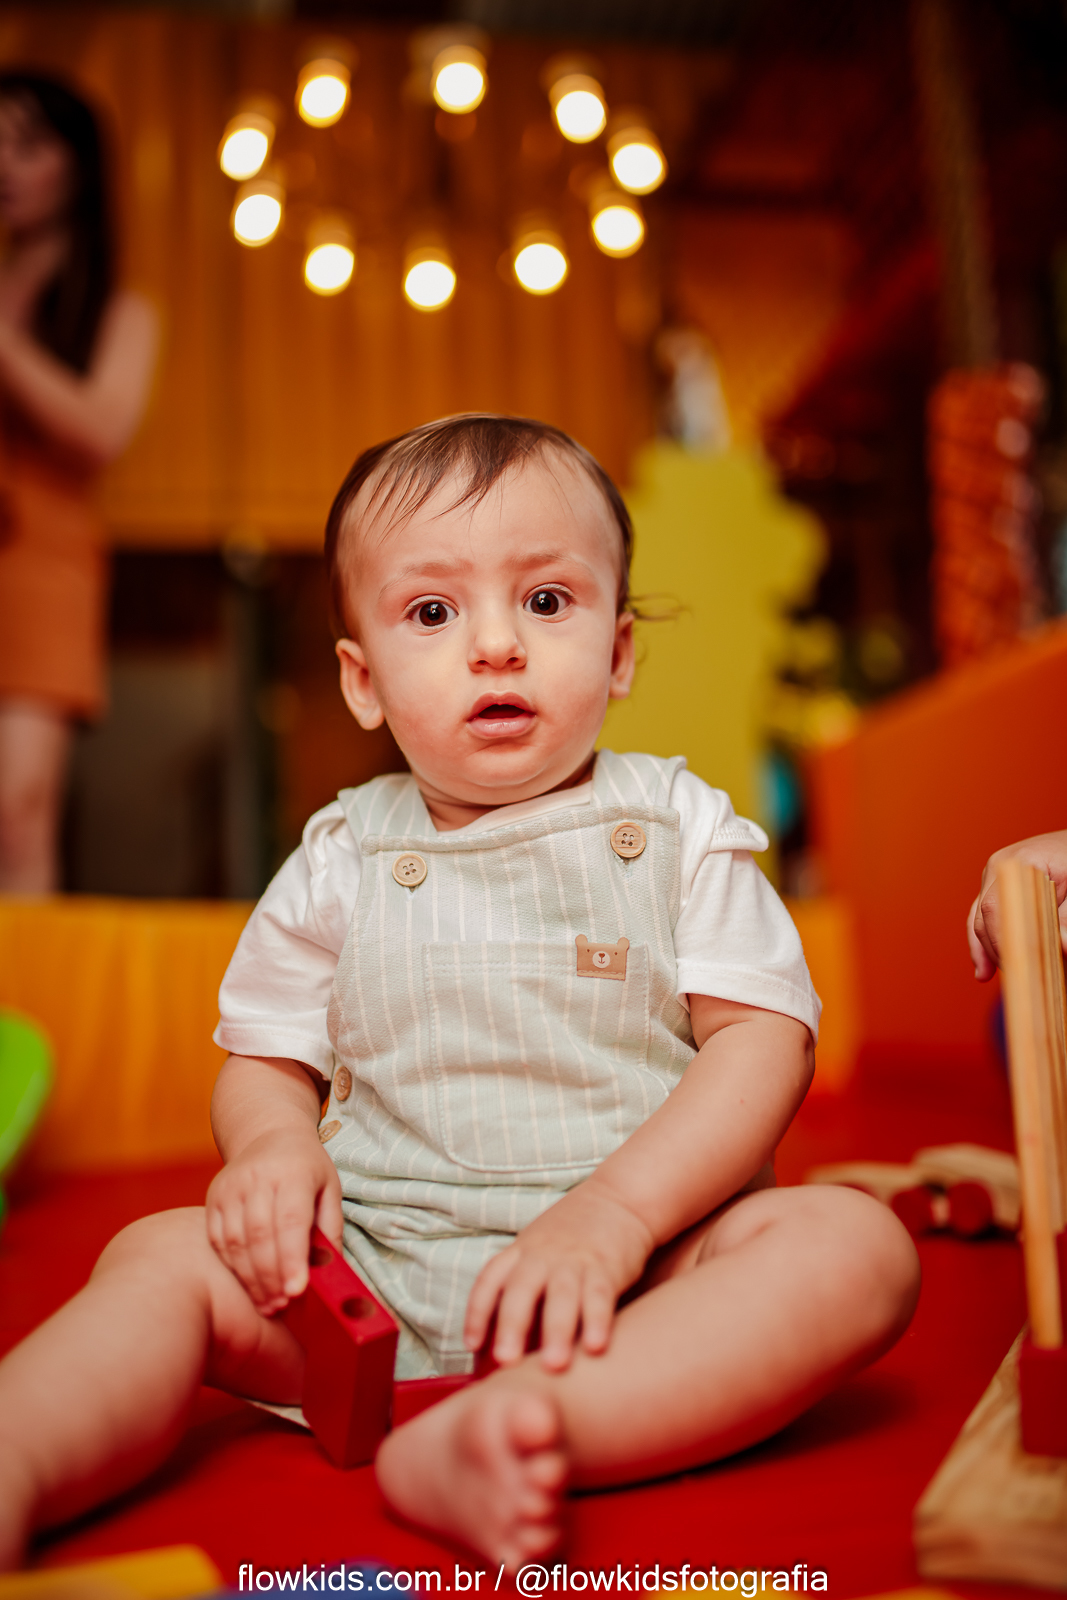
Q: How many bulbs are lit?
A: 10